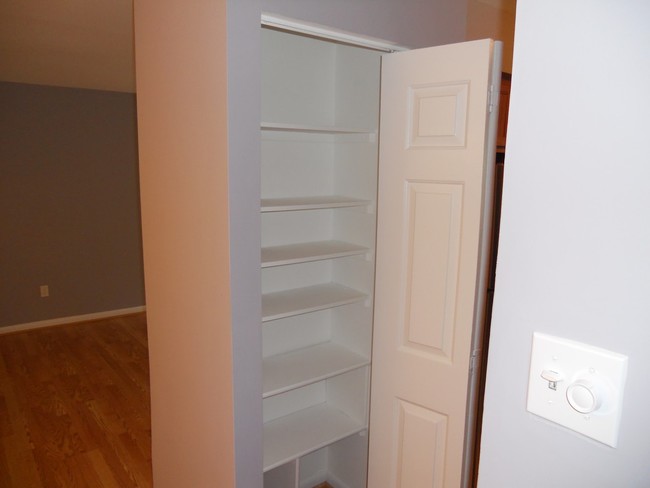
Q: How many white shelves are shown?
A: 6